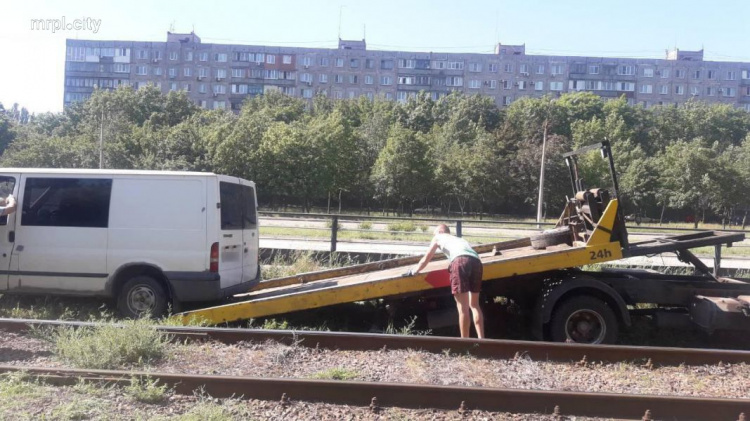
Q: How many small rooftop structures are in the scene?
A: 4